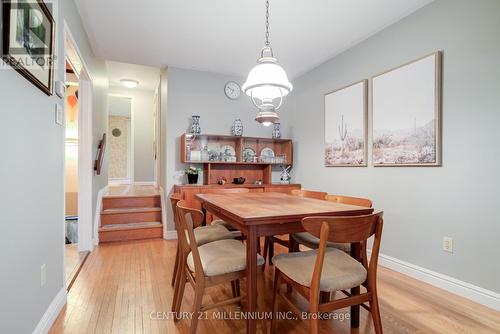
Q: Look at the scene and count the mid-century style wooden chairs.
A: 6